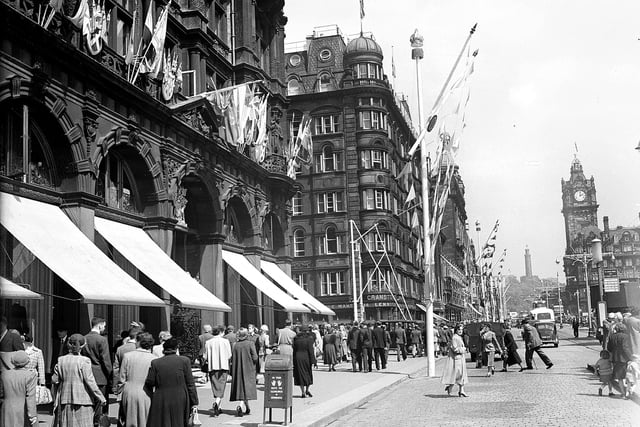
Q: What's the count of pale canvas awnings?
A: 5